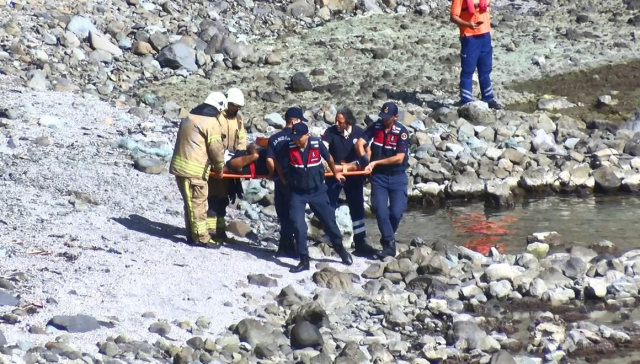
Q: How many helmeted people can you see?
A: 2